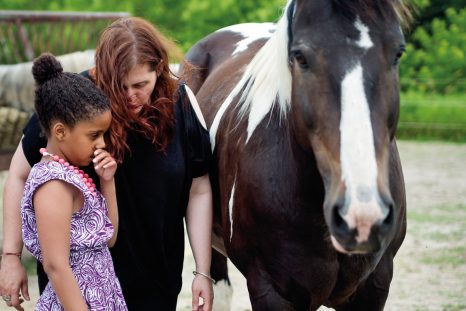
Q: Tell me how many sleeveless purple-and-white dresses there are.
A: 1